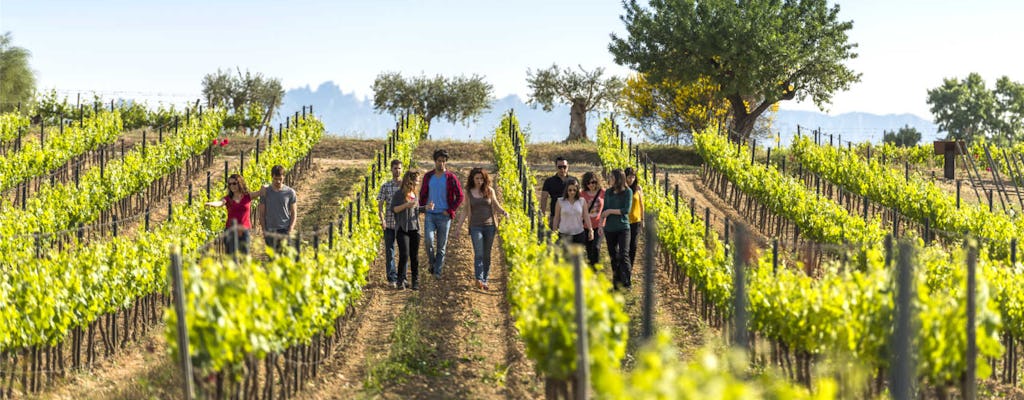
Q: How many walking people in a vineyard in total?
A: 11